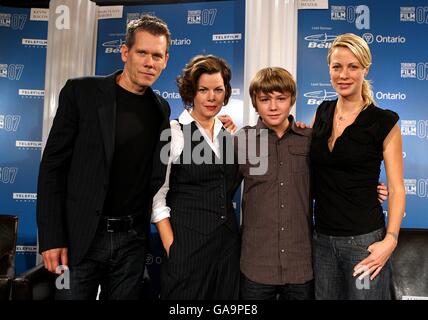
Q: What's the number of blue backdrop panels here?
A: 3